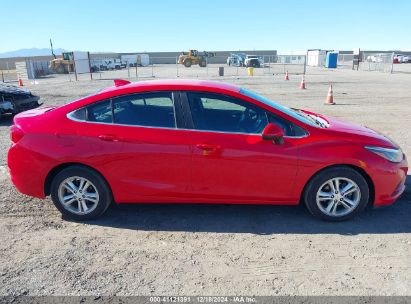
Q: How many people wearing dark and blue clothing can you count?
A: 0